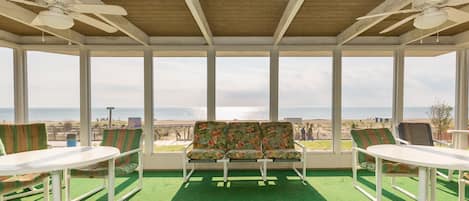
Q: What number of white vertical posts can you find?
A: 8